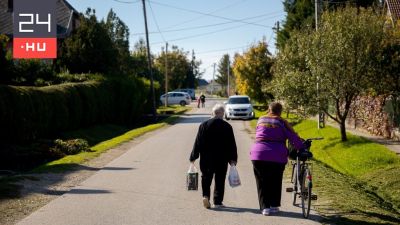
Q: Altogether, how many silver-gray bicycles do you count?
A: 1